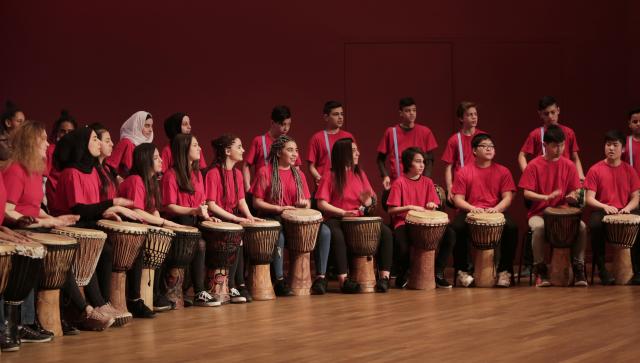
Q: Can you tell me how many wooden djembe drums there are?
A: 15